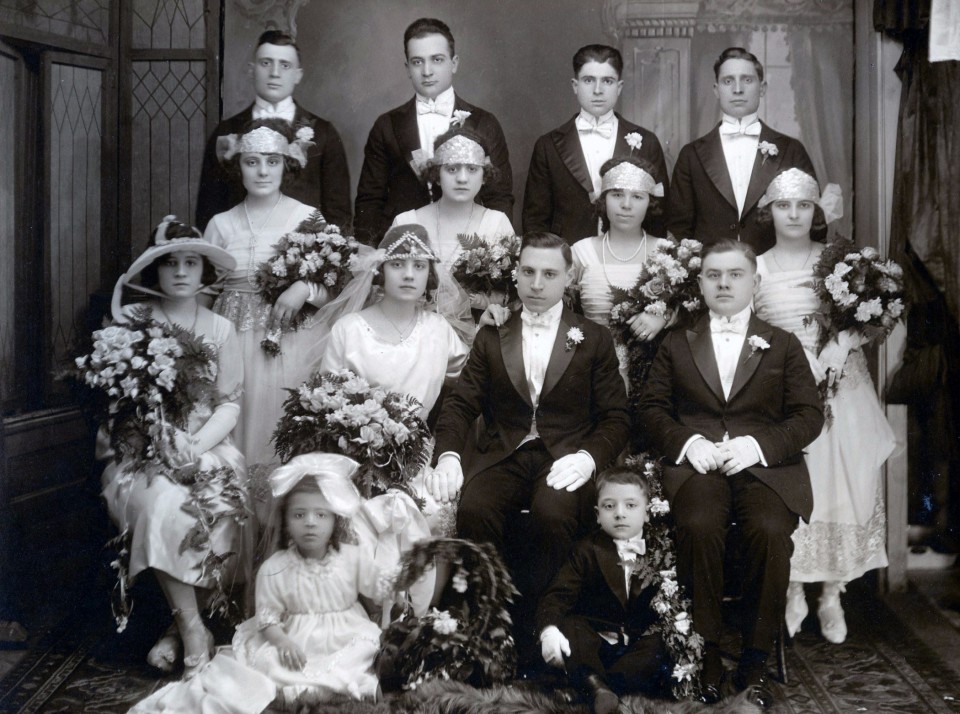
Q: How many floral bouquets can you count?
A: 6